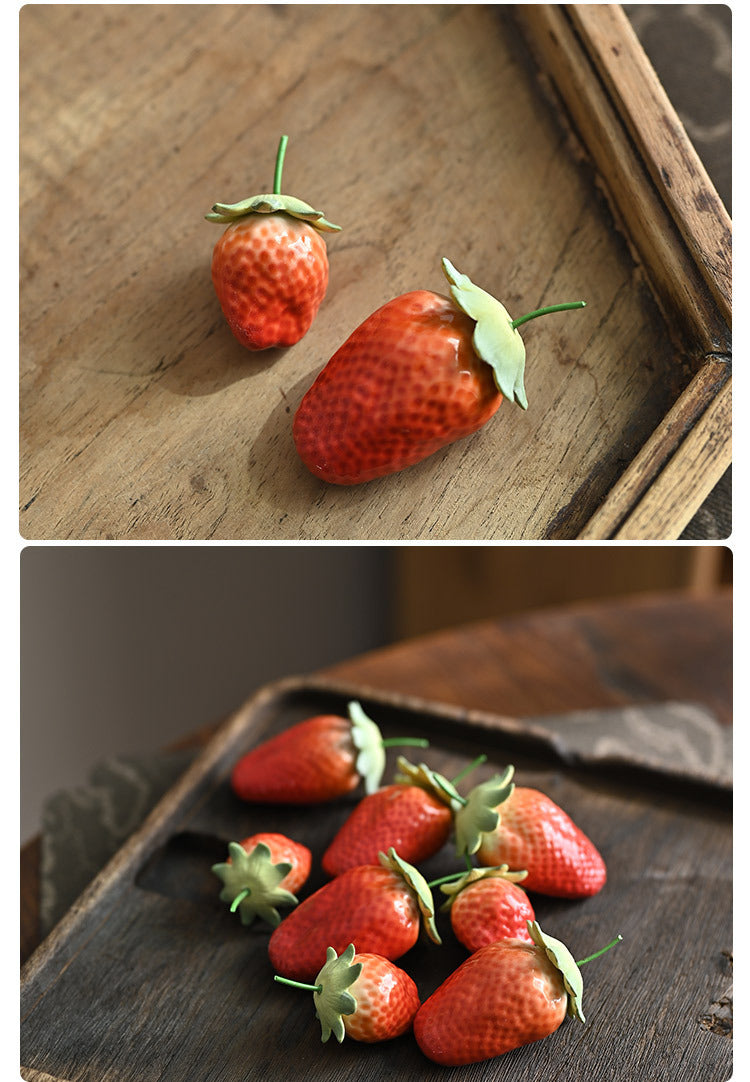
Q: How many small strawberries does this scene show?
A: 4